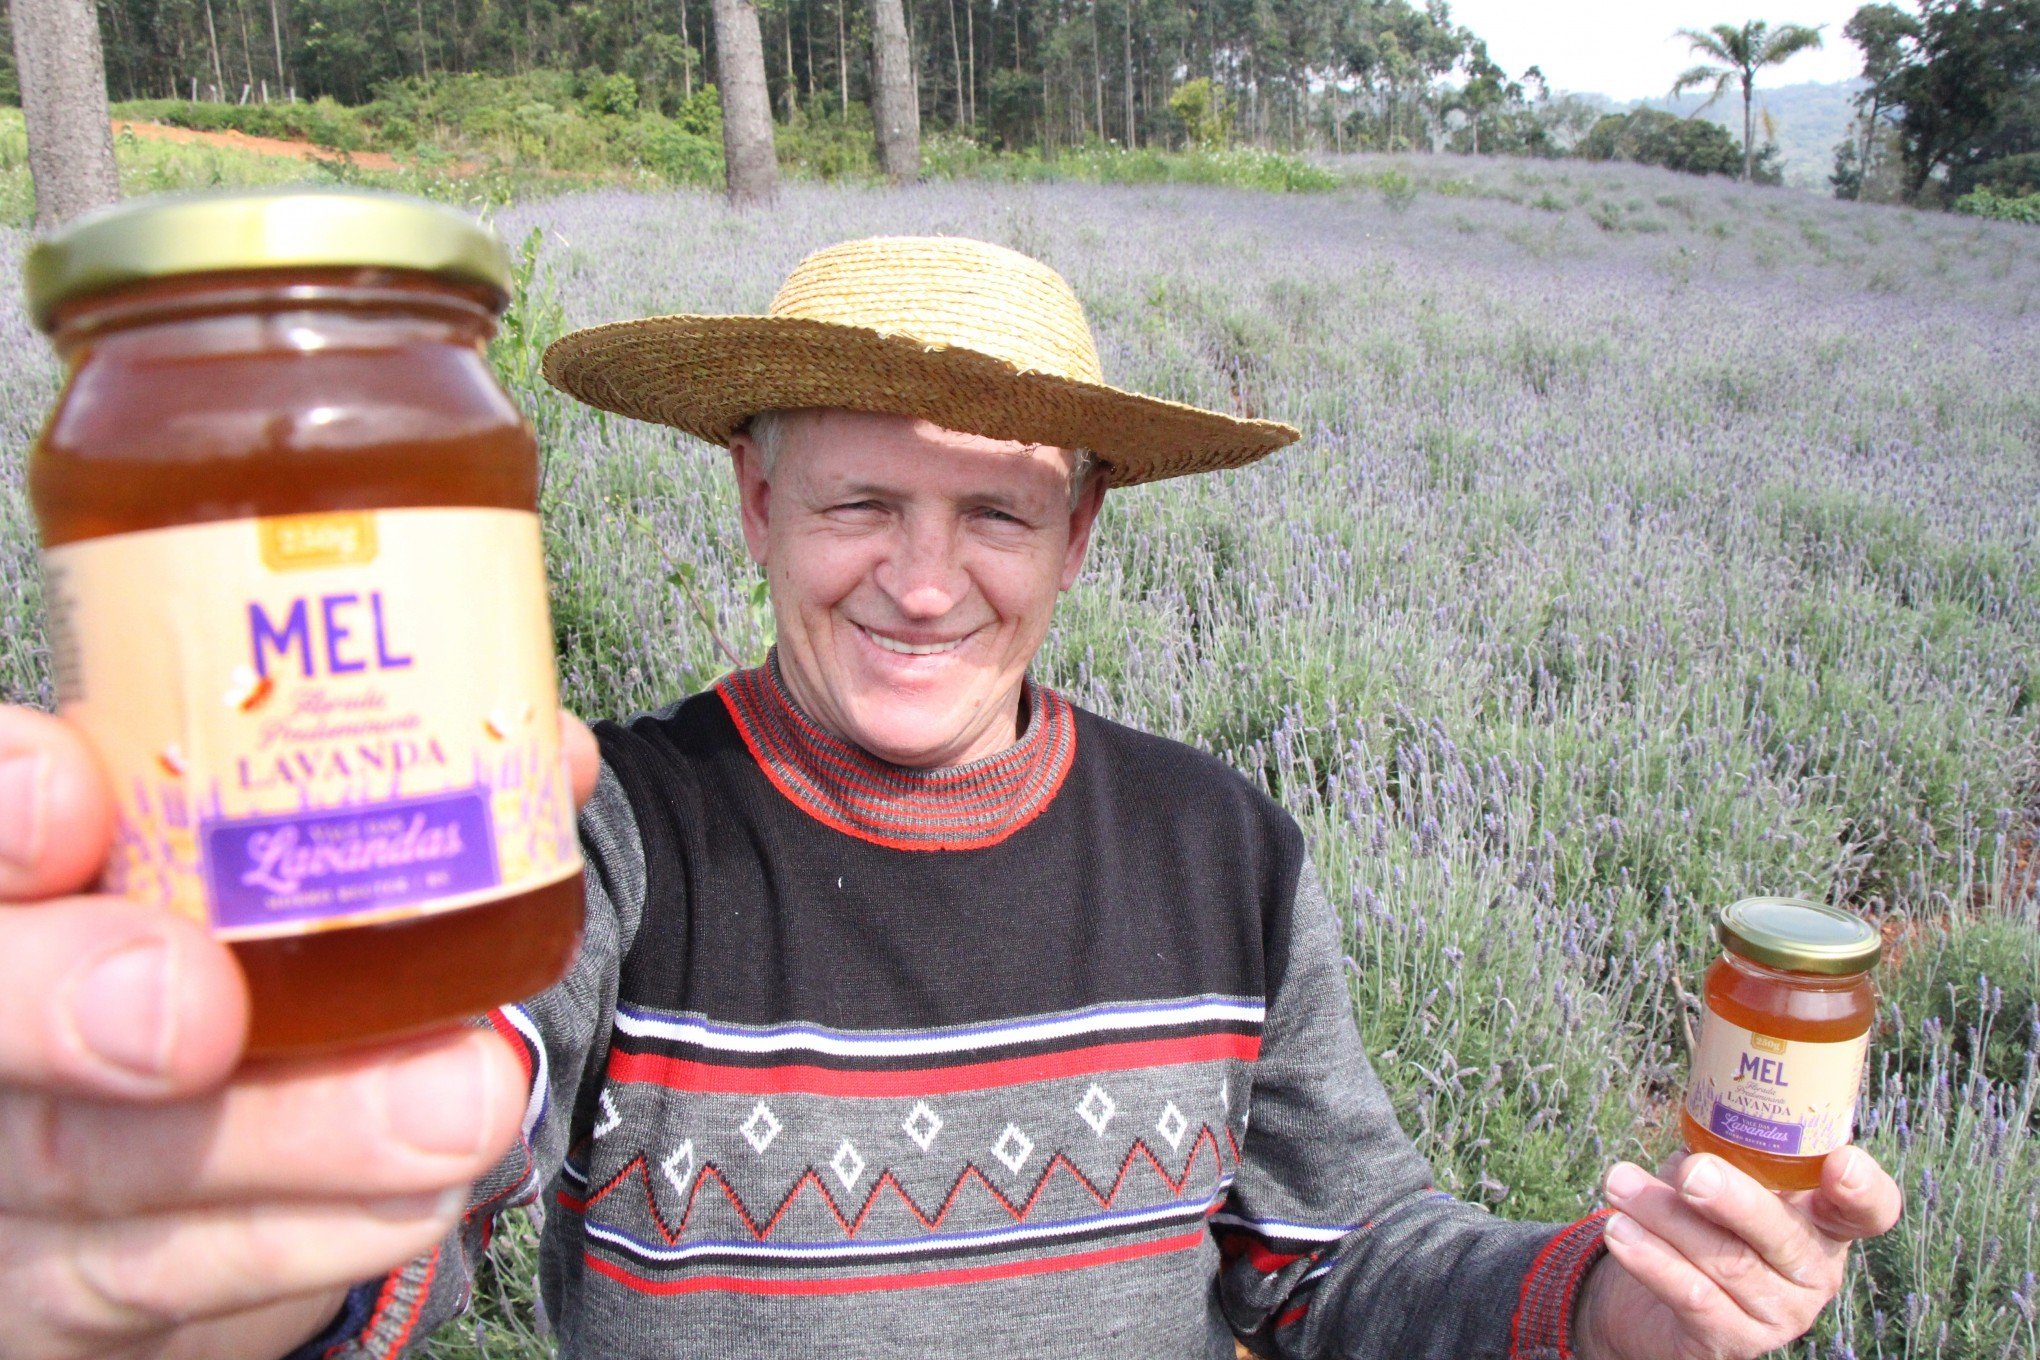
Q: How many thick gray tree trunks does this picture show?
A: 3